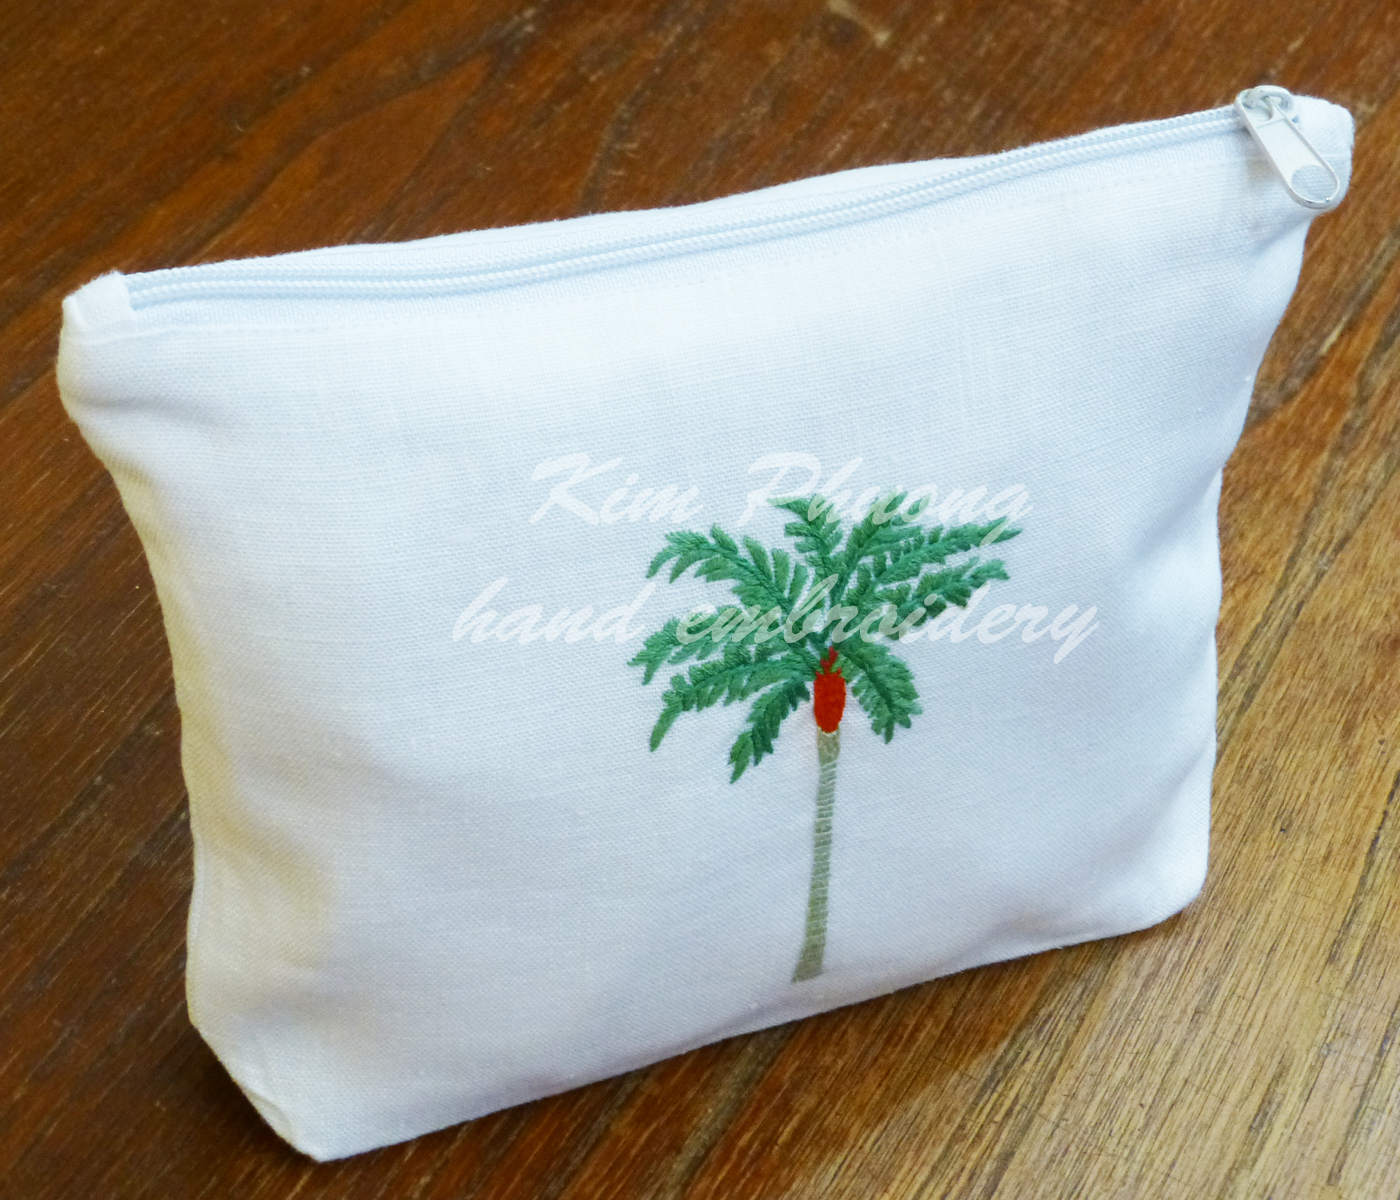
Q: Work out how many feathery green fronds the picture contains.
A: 9